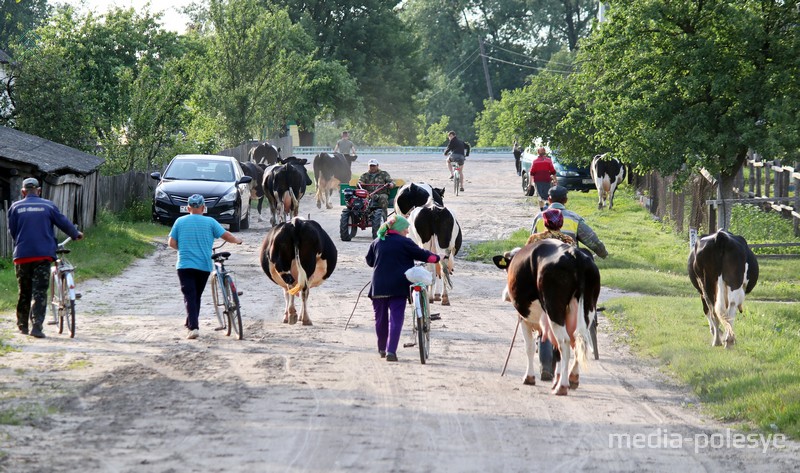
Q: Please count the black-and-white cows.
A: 10